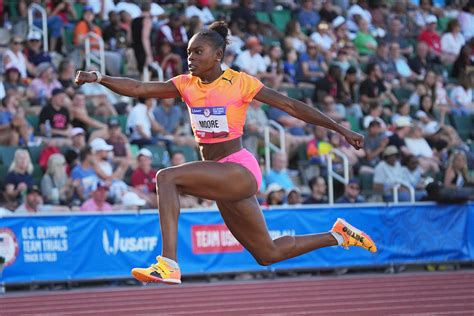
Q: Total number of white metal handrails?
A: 6